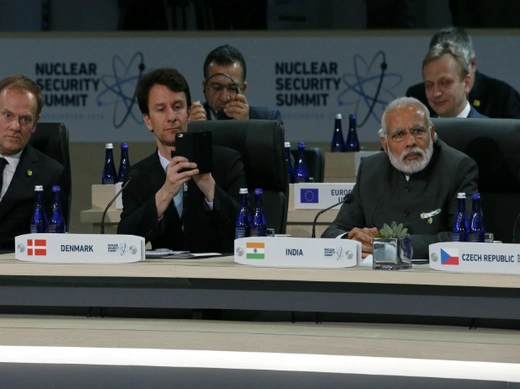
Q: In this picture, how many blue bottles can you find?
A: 12